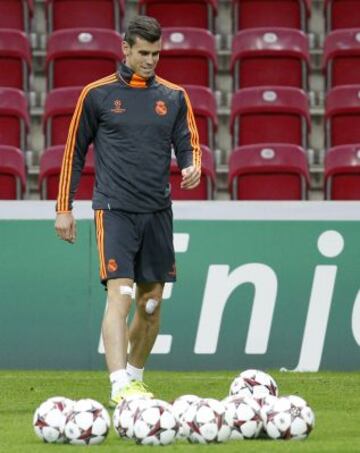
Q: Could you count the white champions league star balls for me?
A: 10